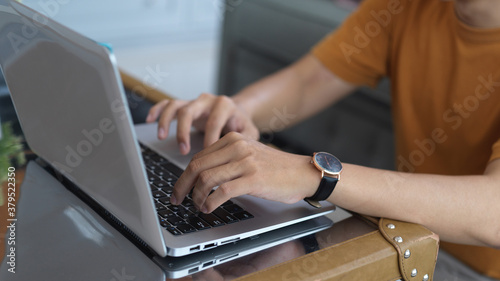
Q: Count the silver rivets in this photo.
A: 5